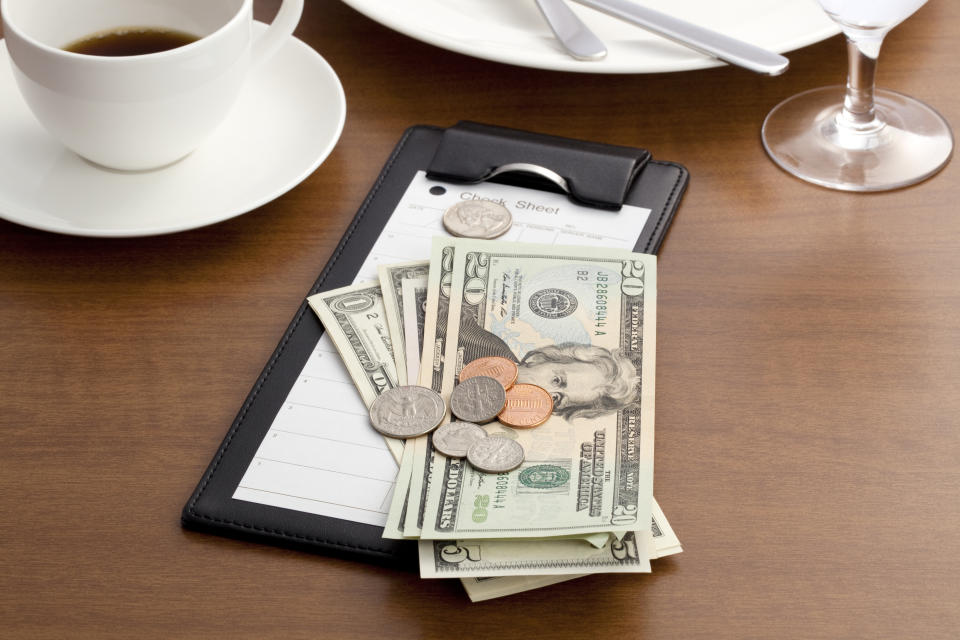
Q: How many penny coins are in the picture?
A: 2